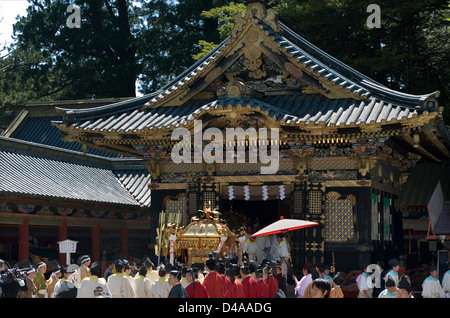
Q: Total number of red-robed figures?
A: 7